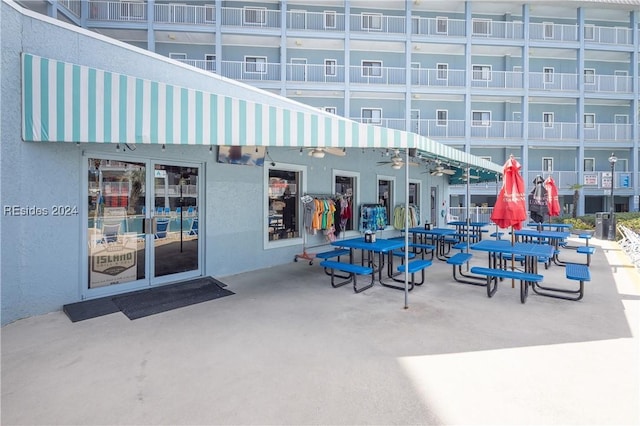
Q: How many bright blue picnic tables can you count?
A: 6